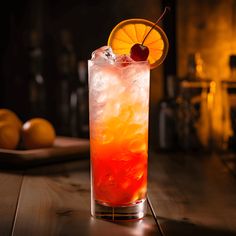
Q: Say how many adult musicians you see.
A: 0